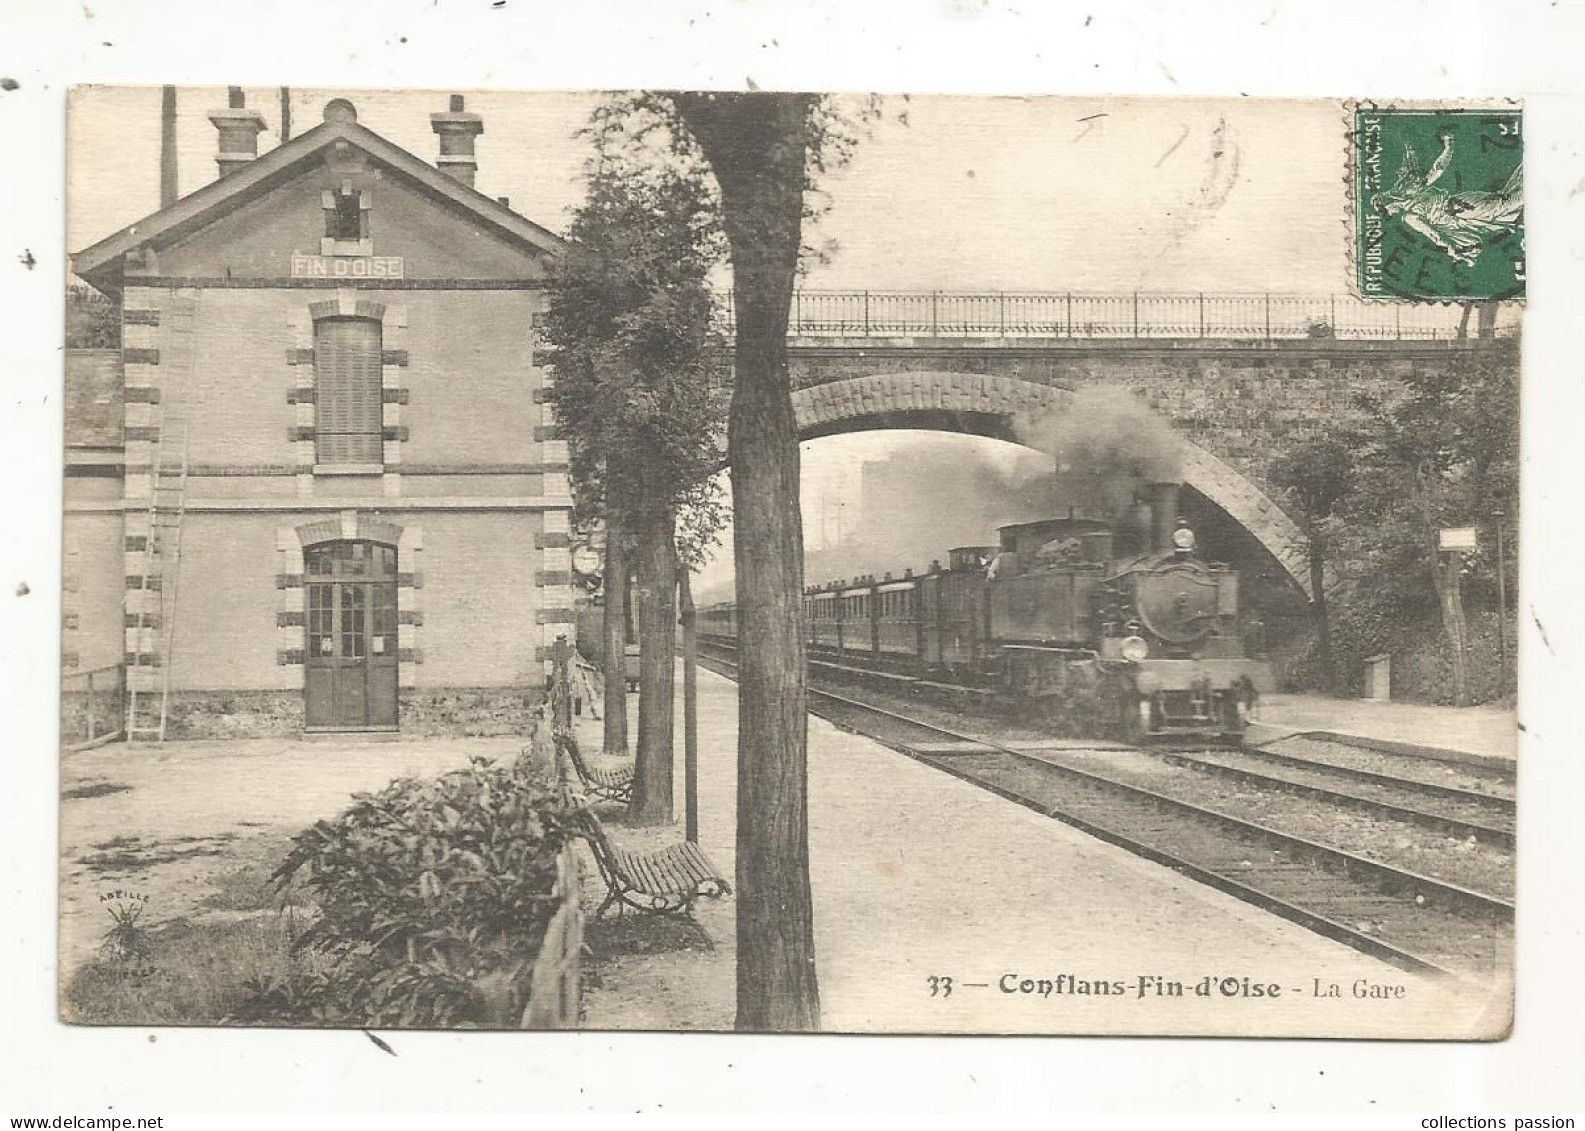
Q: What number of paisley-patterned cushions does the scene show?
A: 0